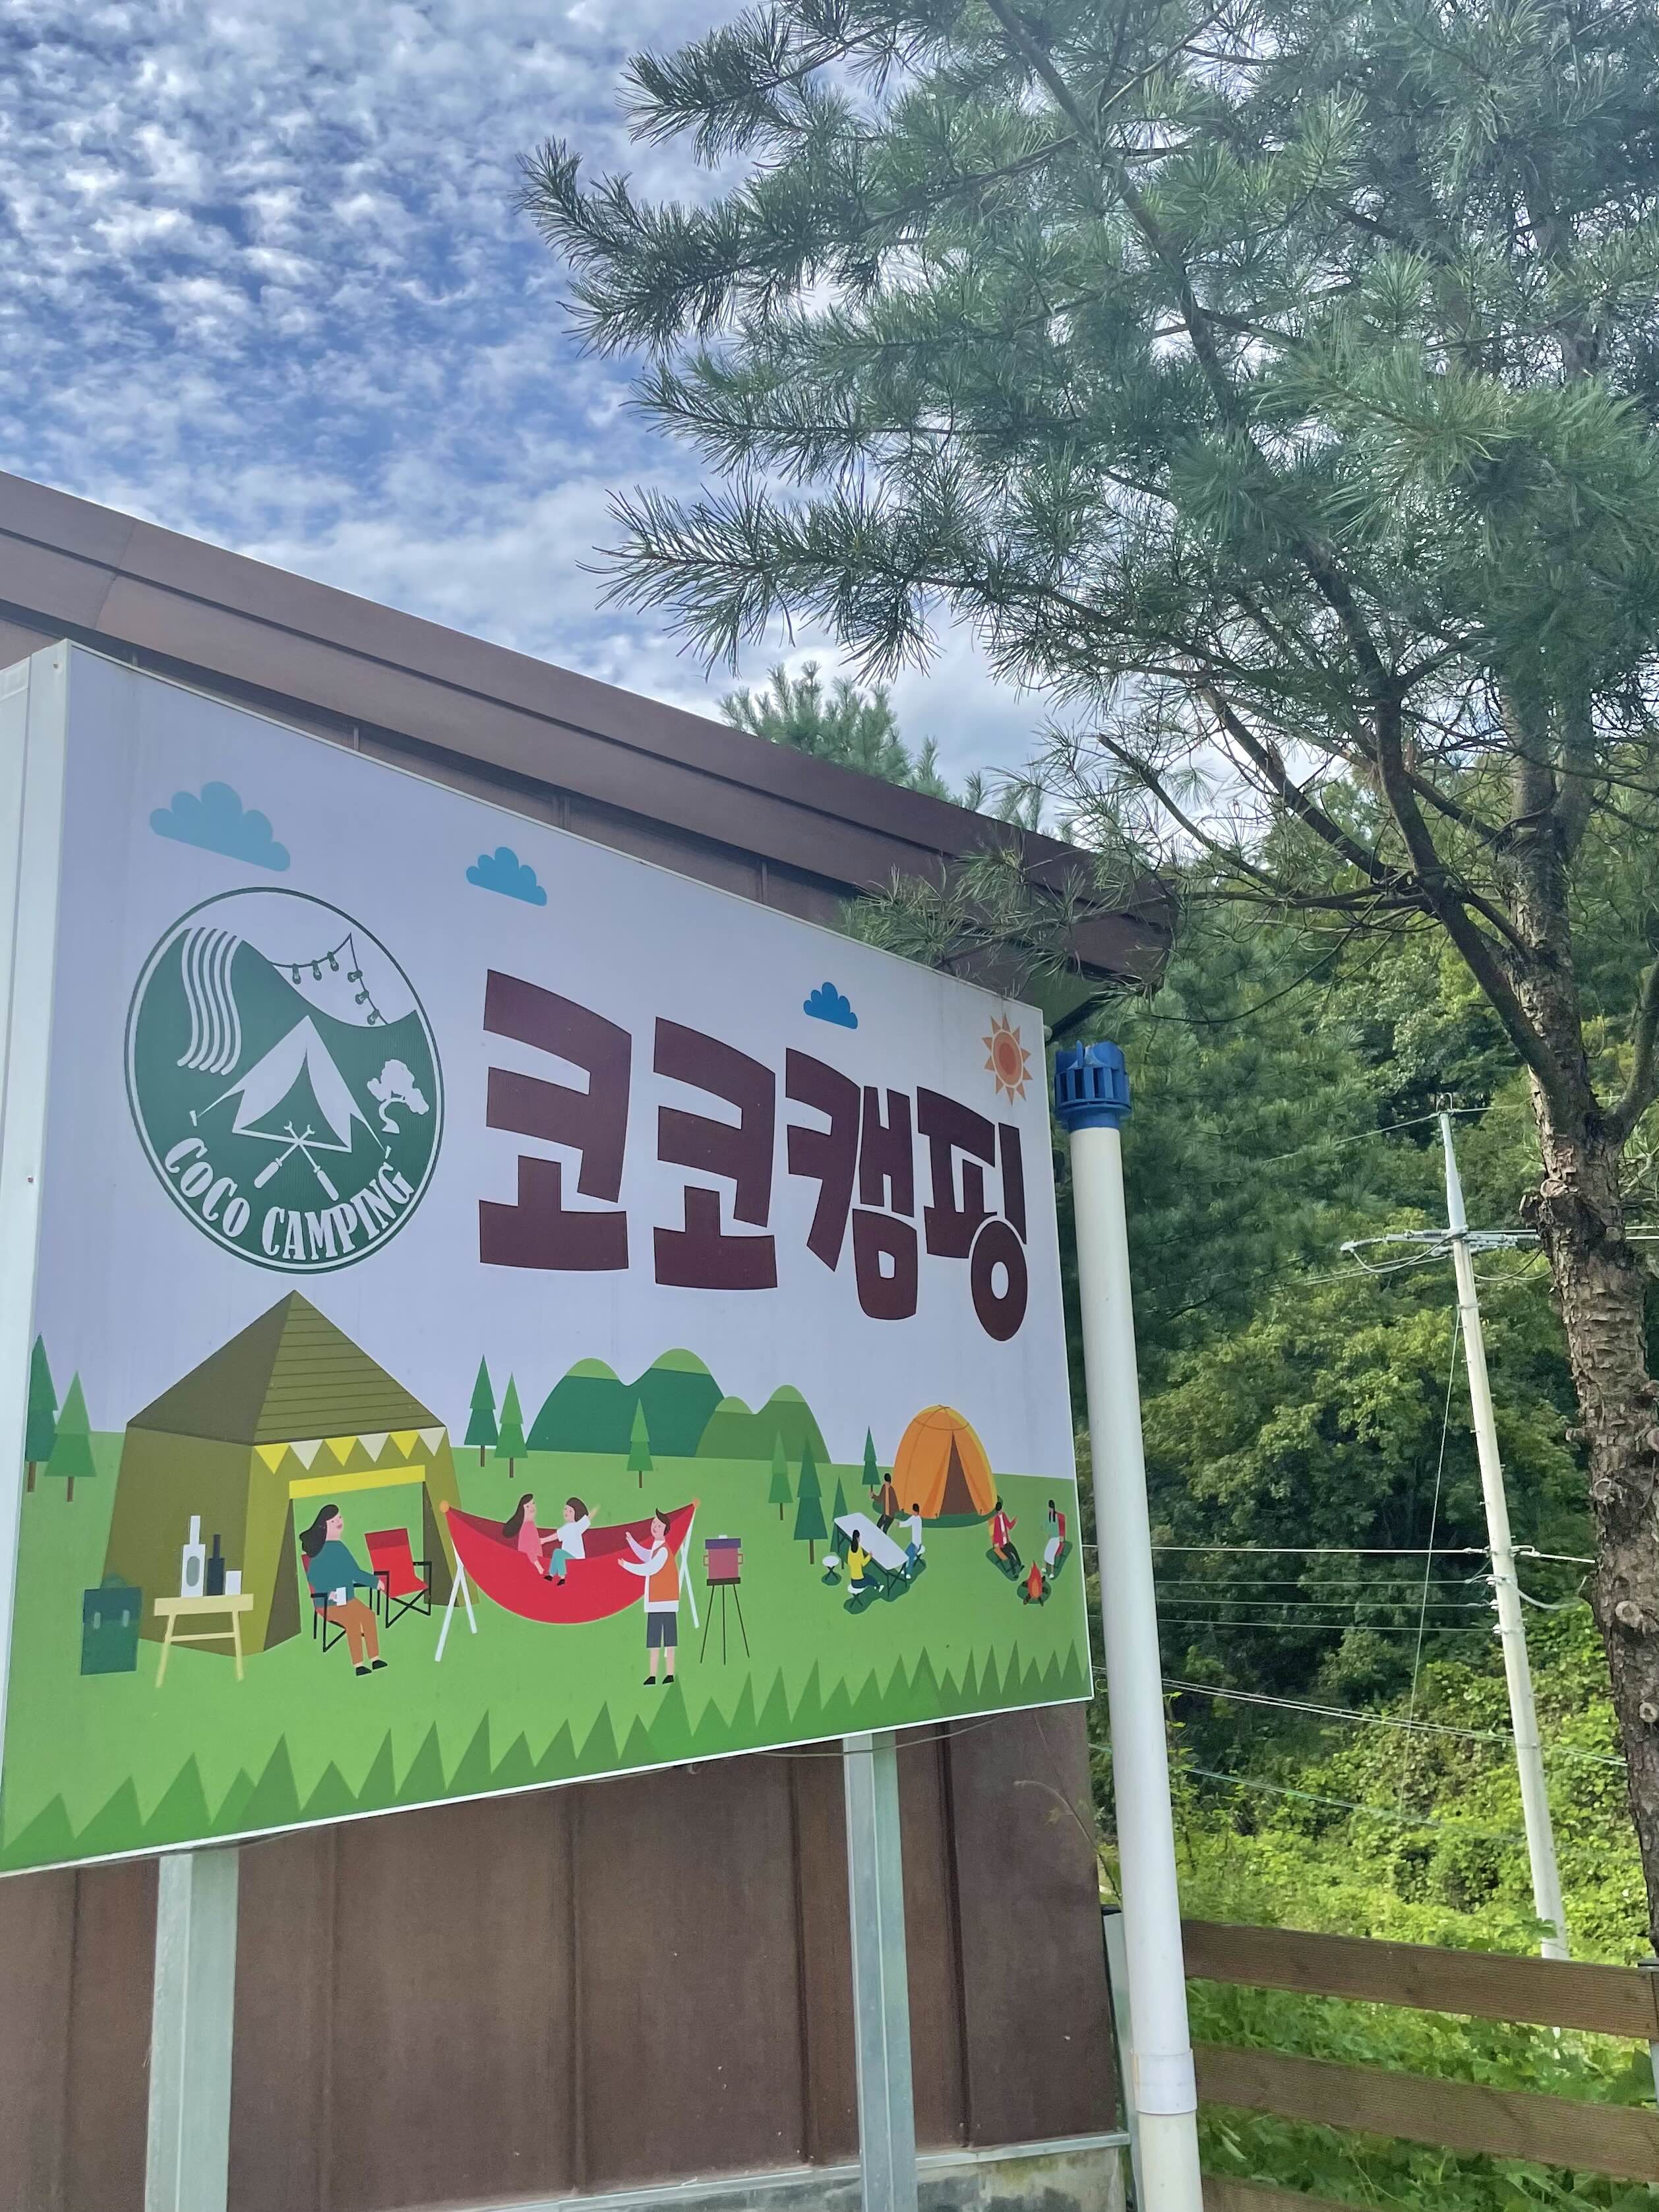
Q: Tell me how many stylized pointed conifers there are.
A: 9